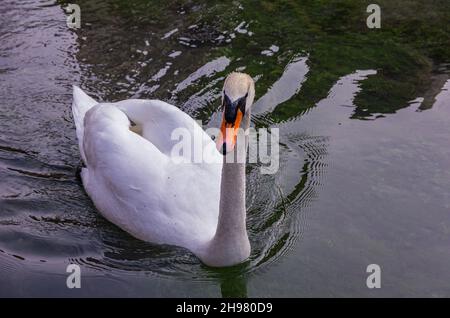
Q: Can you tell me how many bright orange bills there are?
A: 1